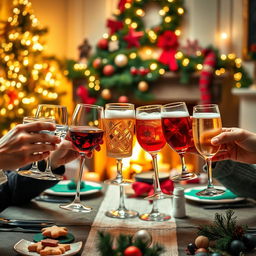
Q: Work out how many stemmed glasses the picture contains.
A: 7